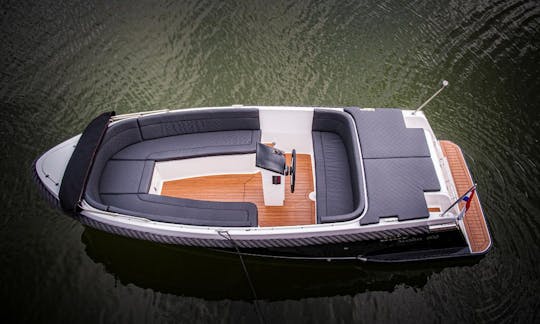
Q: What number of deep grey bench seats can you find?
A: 2